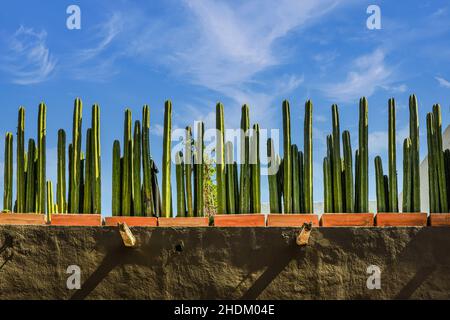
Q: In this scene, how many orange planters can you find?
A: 9